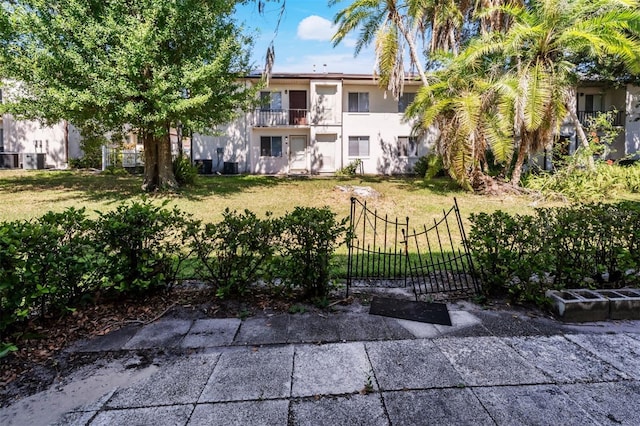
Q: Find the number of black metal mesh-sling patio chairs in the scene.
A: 0